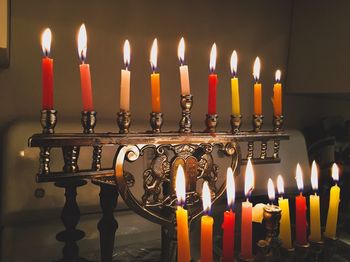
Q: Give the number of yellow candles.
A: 4